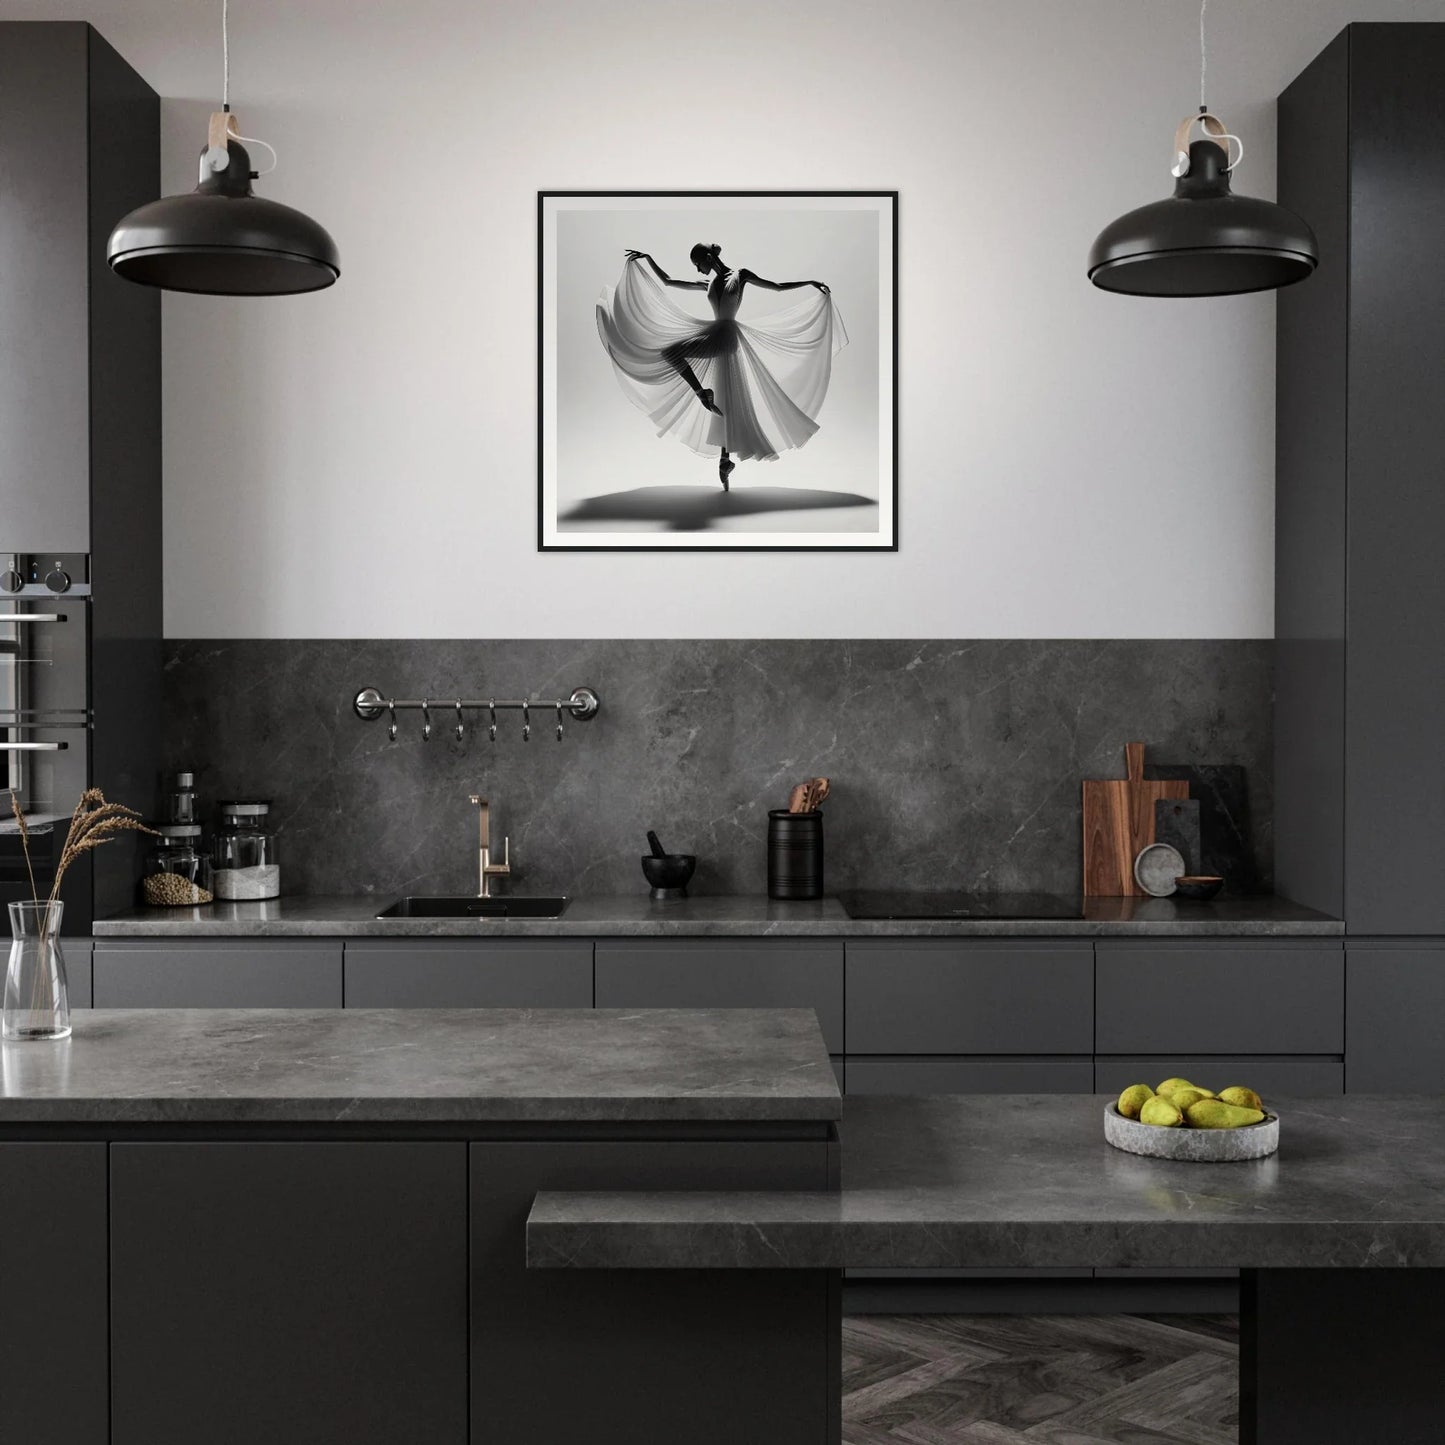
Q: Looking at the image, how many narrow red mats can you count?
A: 0